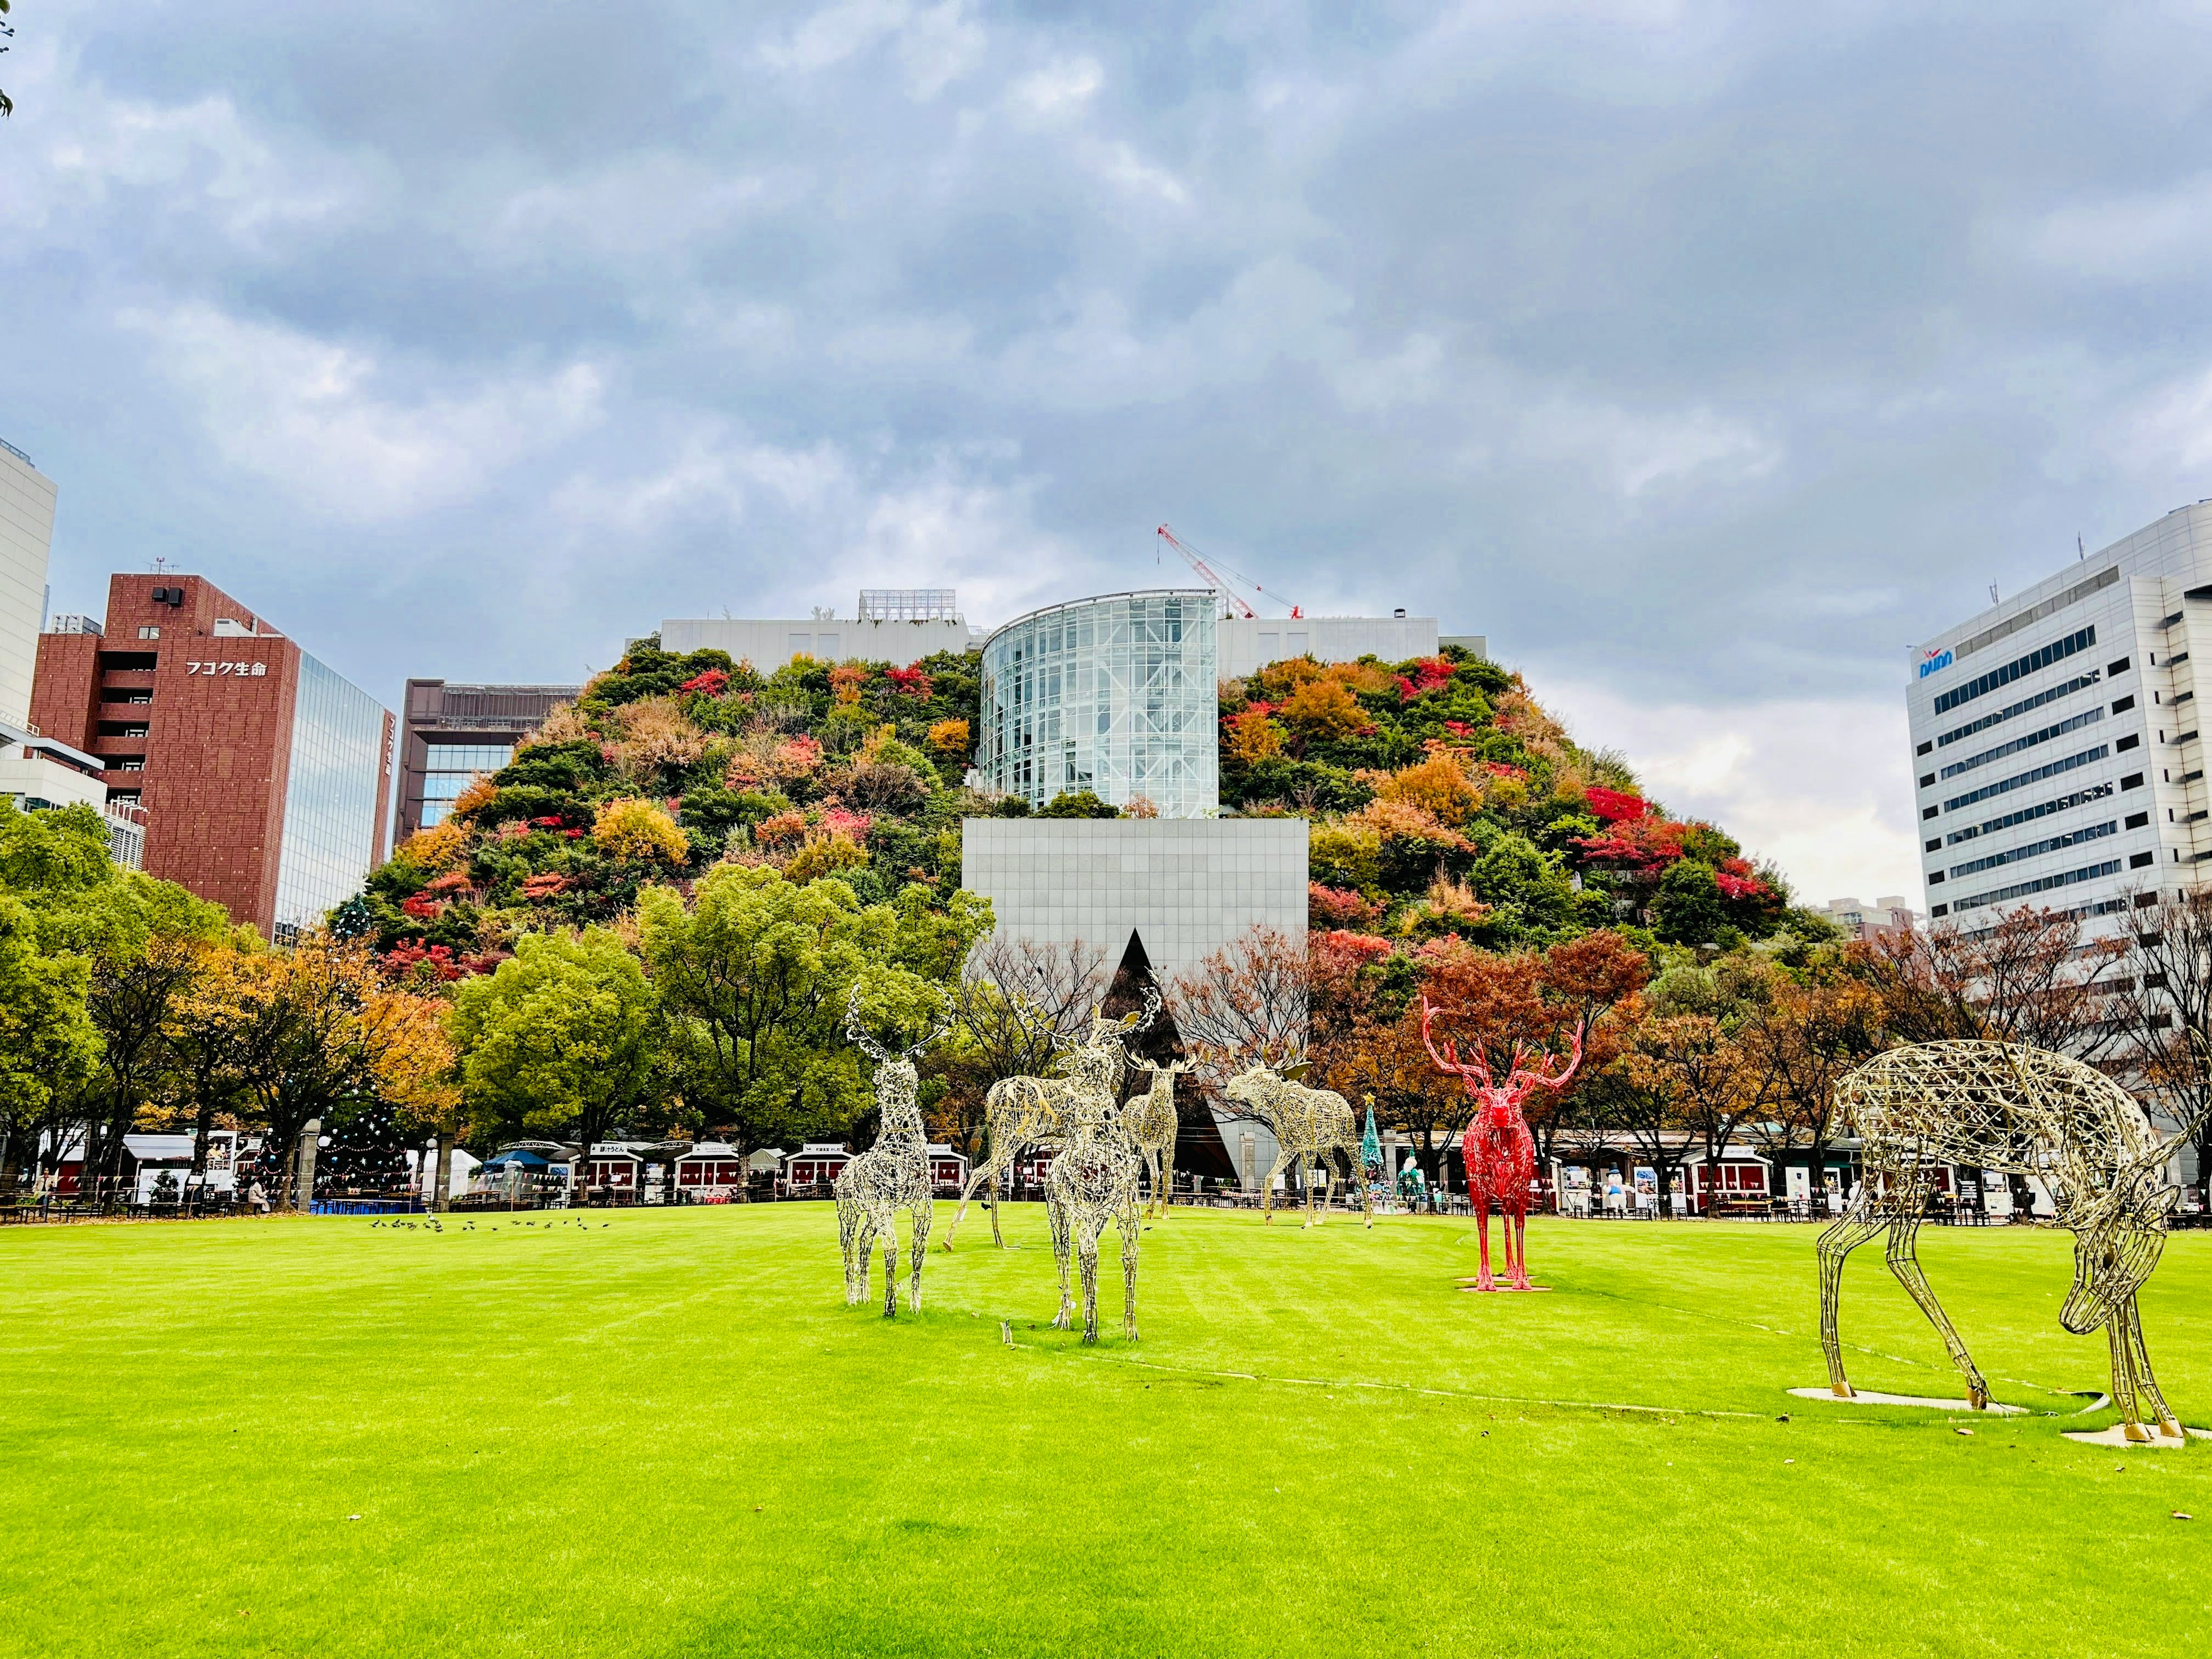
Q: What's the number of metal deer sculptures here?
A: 7